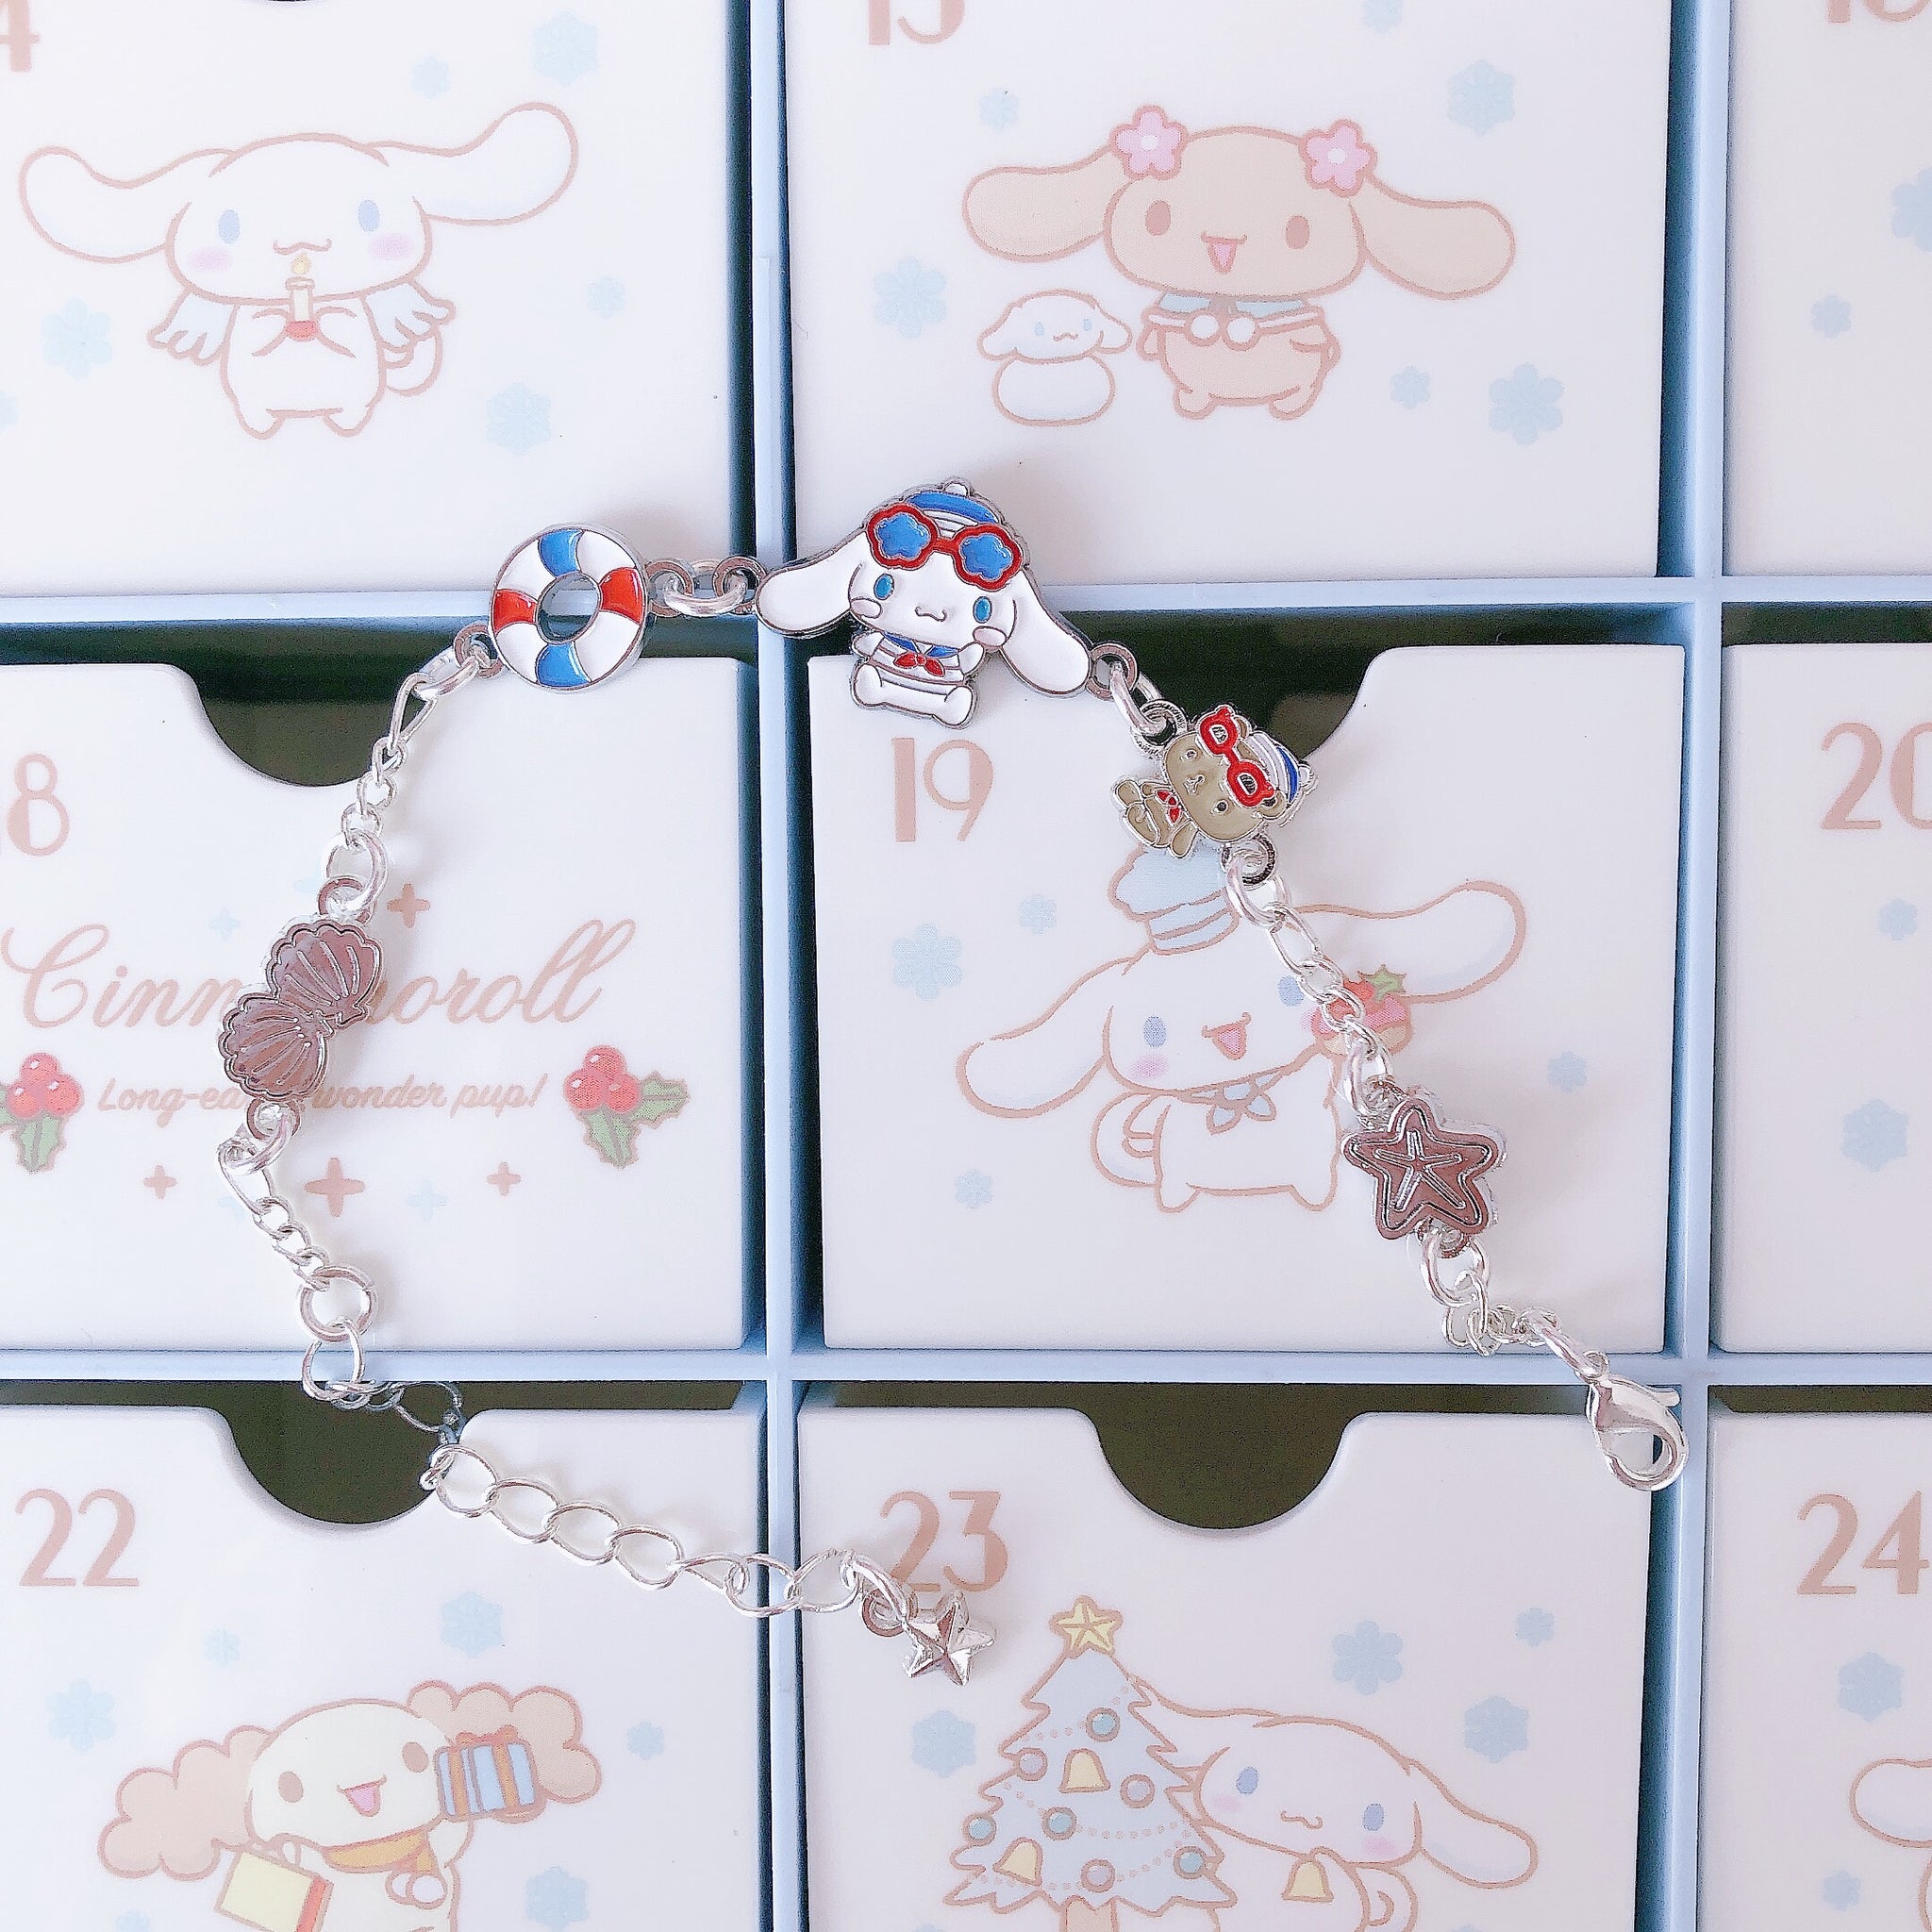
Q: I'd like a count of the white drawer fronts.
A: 9